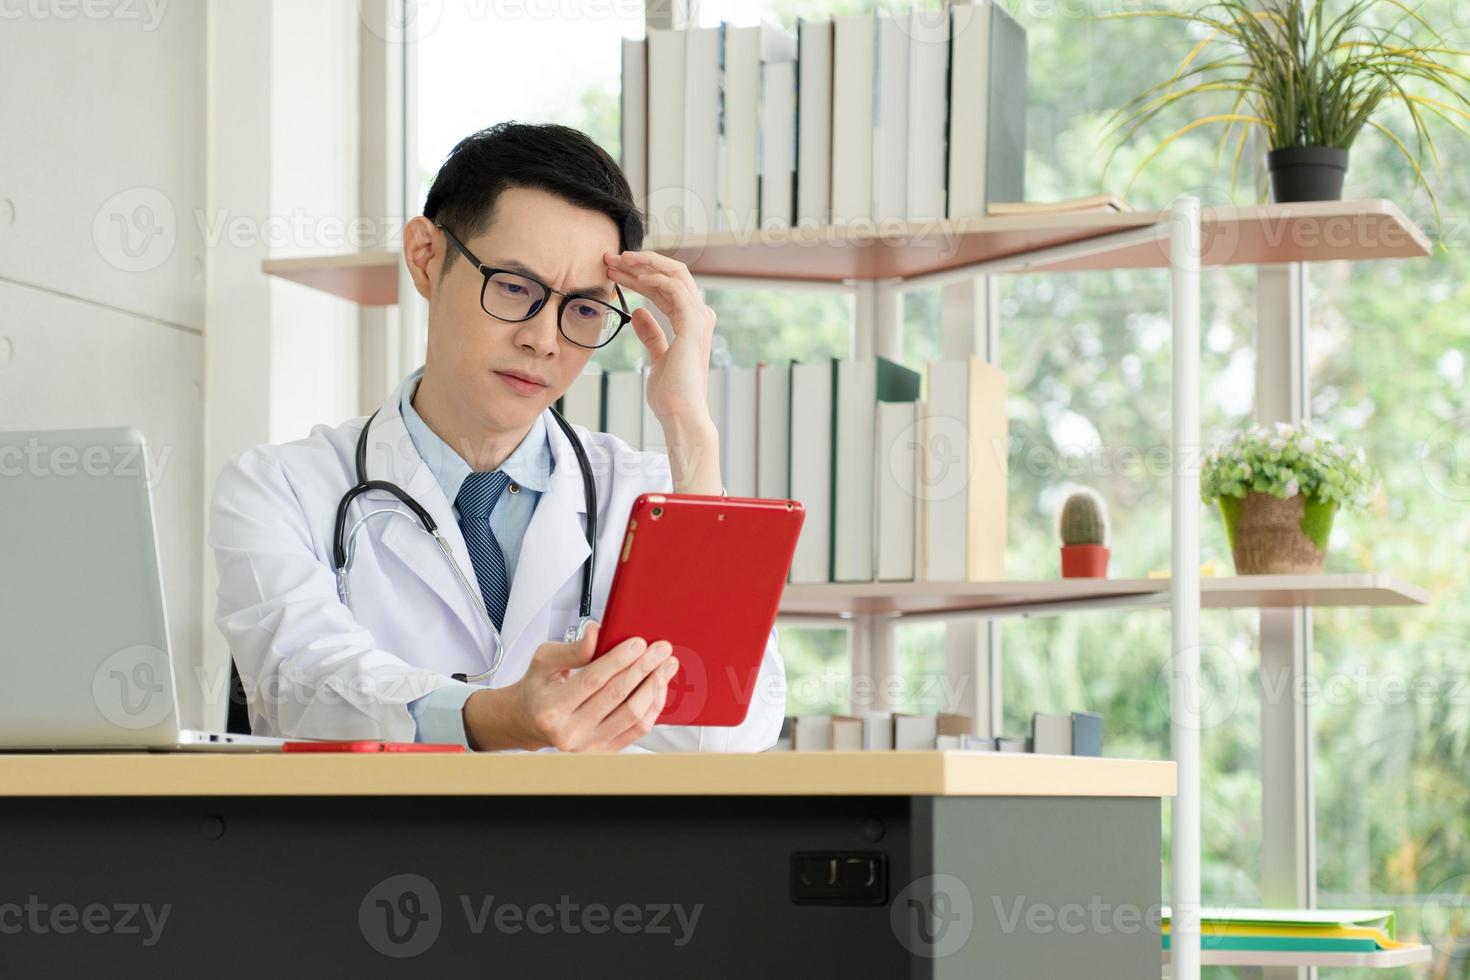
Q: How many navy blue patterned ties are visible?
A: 1